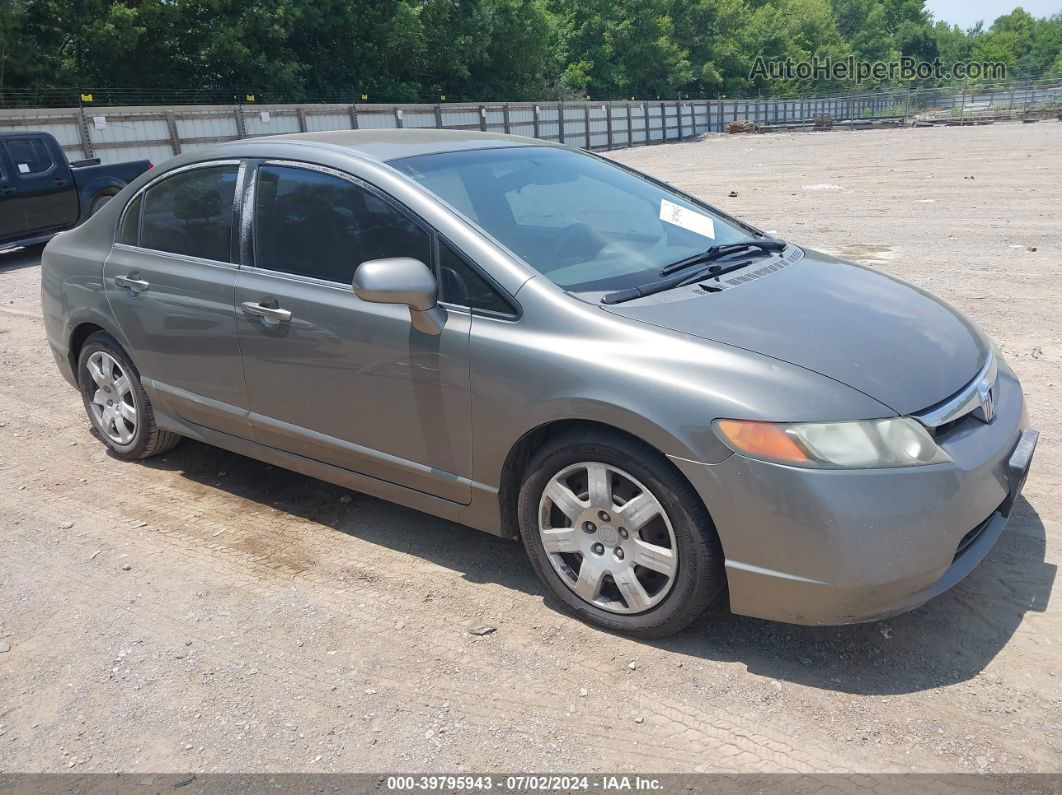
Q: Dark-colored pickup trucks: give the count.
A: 1